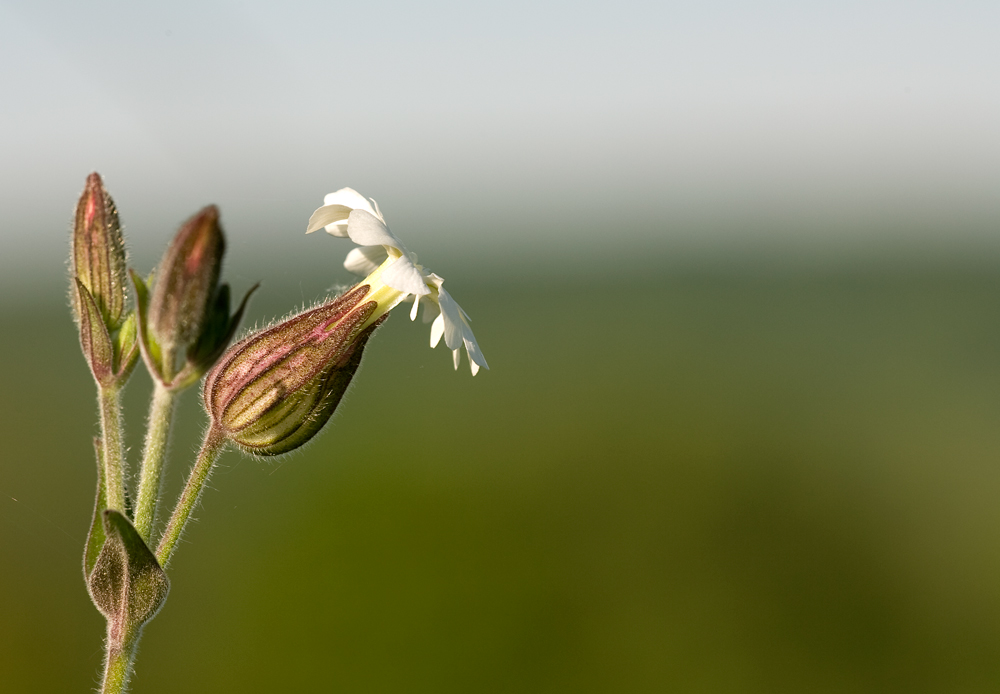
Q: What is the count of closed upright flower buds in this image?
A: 2